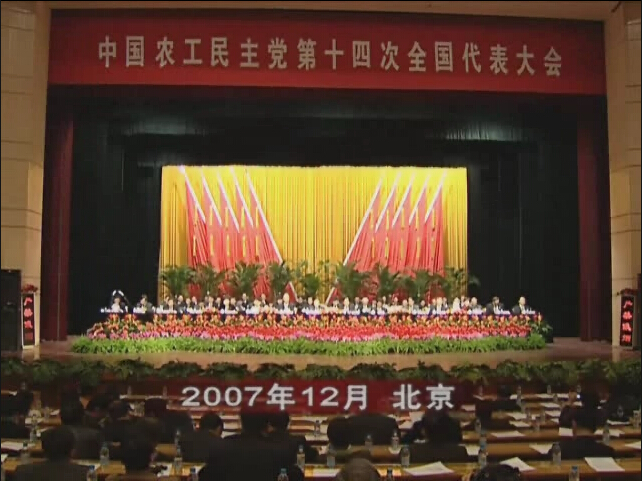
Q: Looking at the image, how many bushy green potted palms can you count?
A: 9